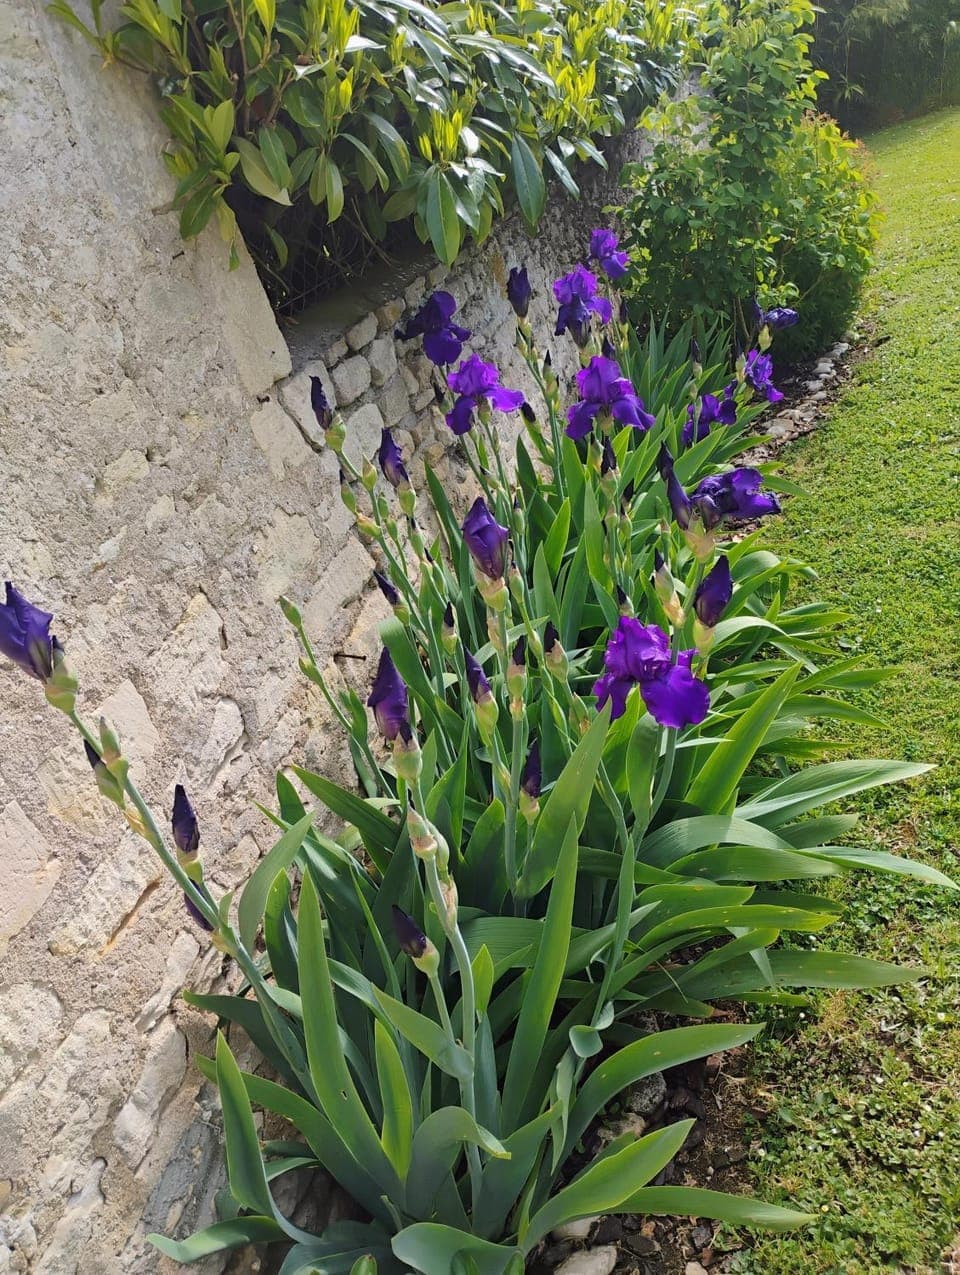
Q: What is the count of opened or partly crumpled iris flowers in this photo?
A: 10